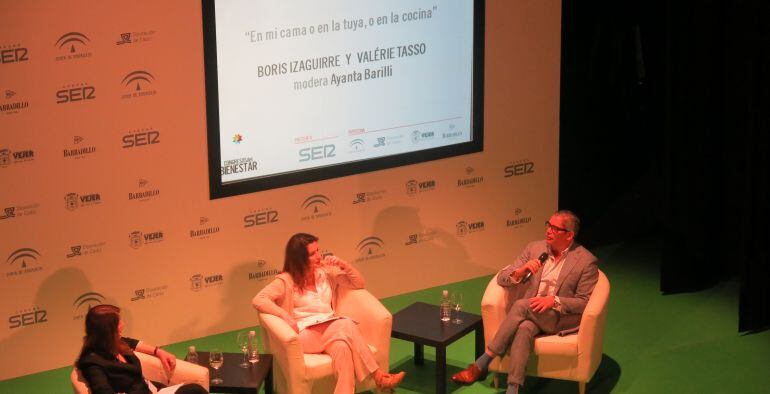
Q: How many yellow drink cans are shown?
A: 0